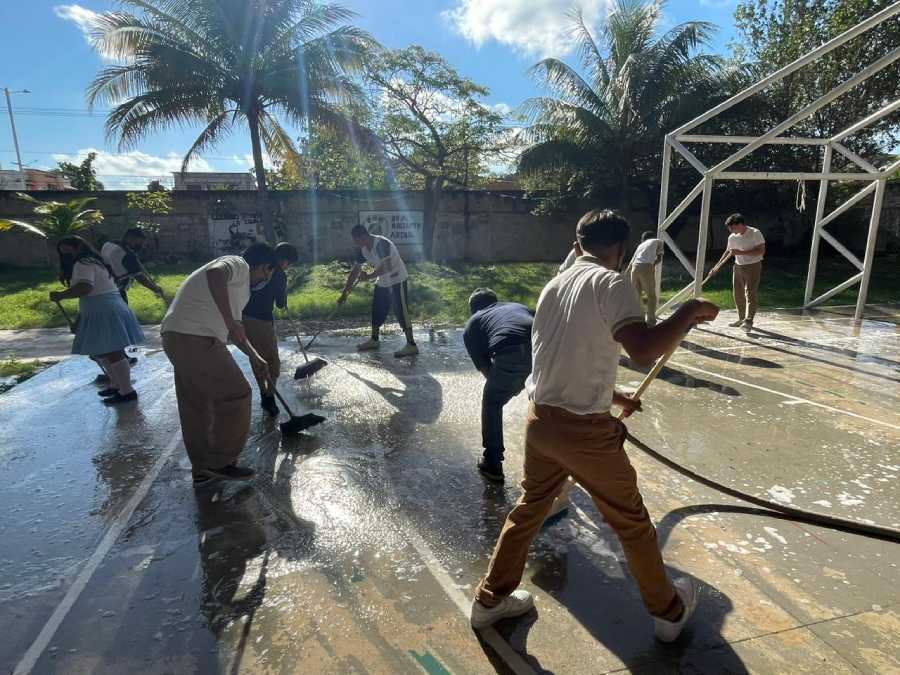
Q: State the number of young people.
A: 10